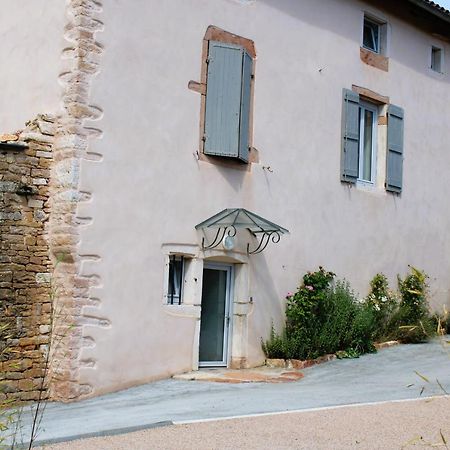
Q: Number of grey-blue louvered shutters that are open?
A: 2